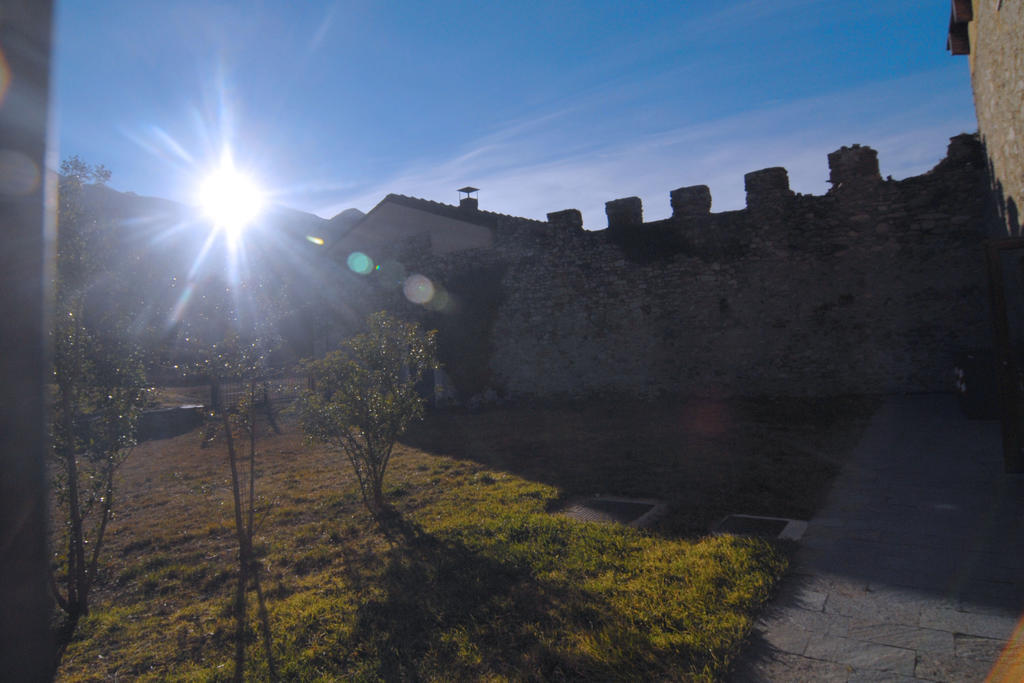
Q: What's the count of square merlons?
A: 5